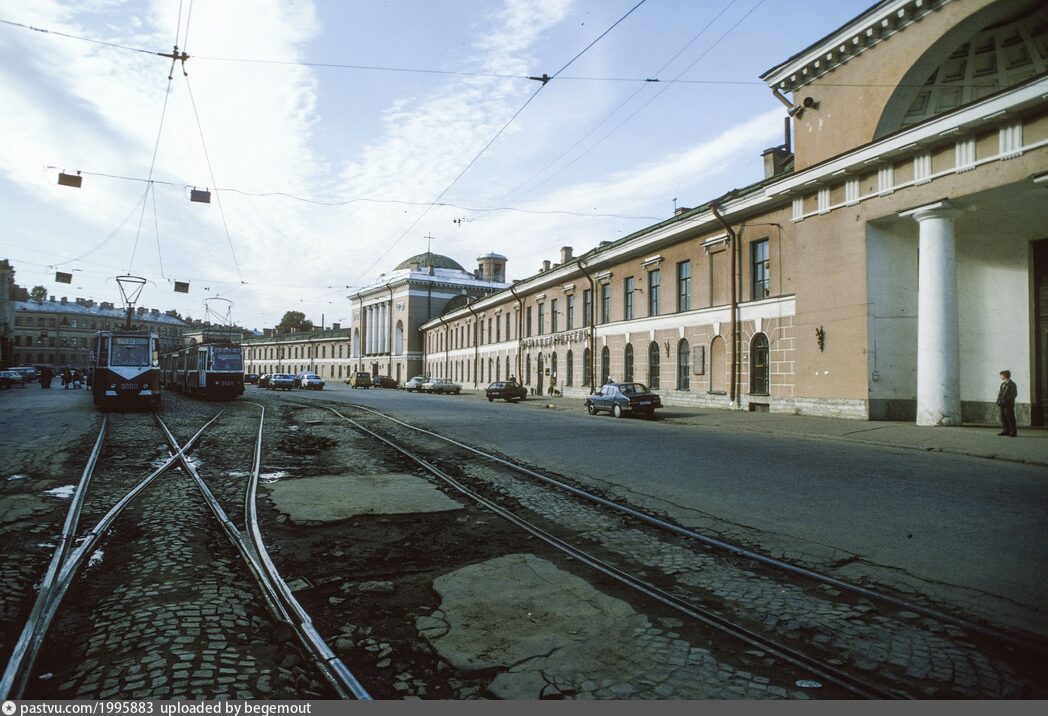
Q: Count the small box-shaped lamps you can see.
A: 4